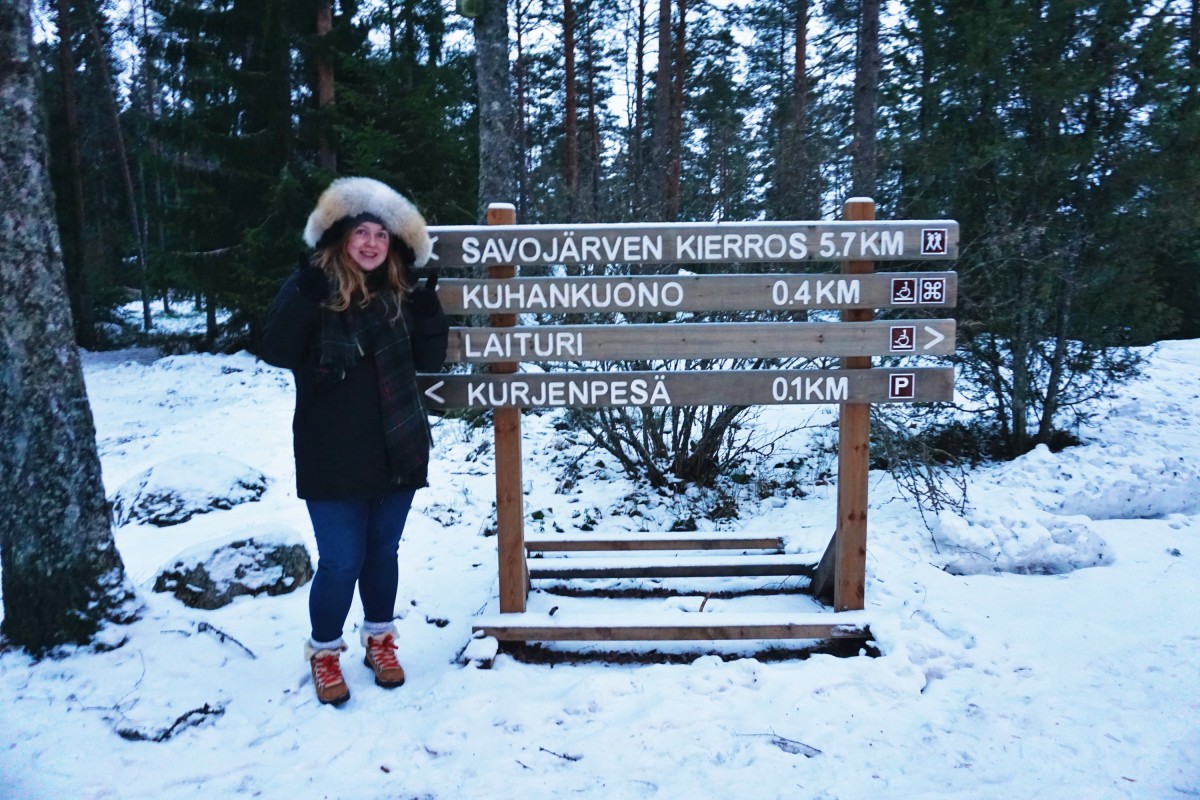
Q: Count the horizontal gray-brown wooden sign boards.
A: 4